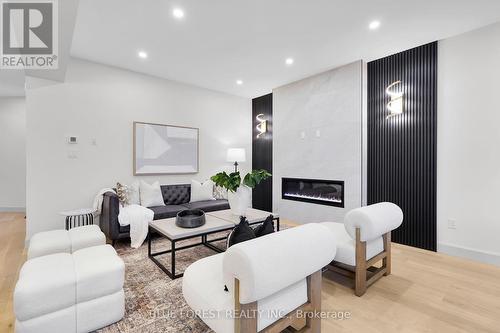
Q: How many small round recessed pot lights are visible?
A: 5